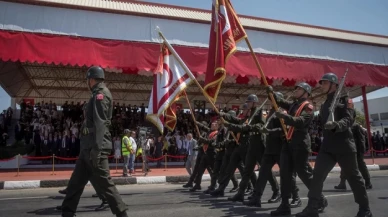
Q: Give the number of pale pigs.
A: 0